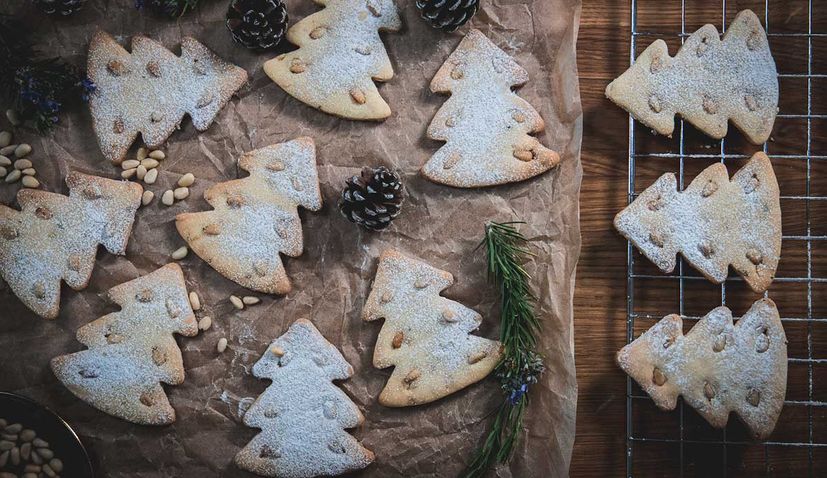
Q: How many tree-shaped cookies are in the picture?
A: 11